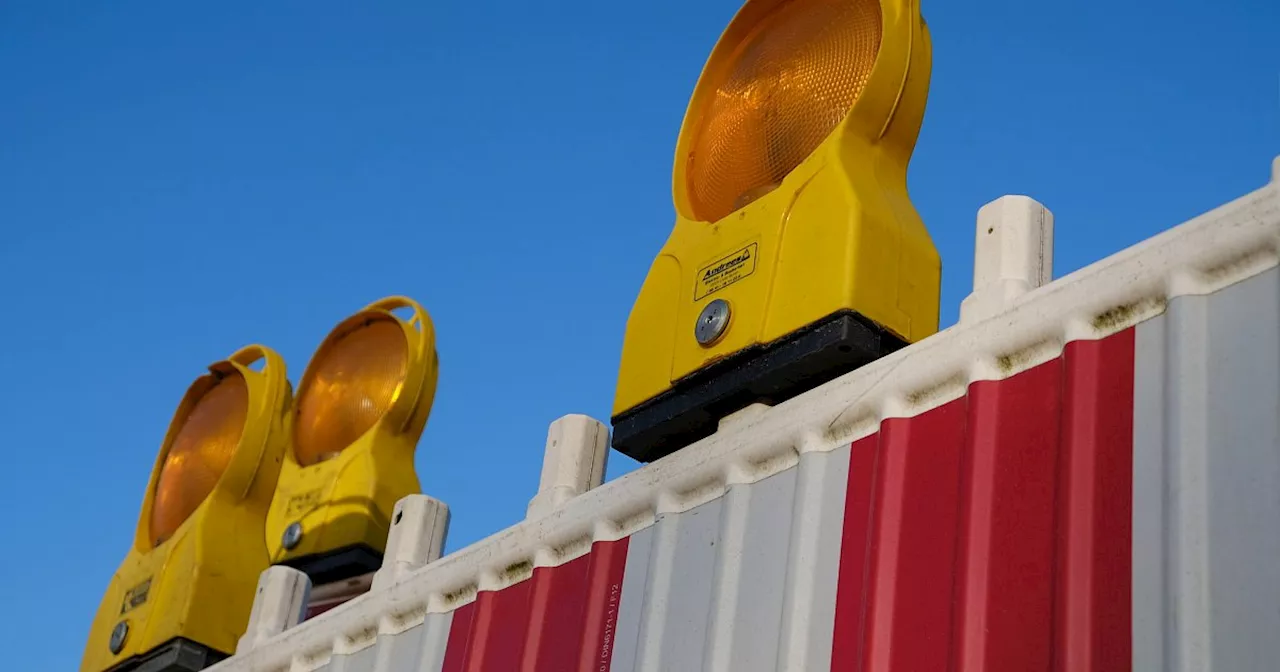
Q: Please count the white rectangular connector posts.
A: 4